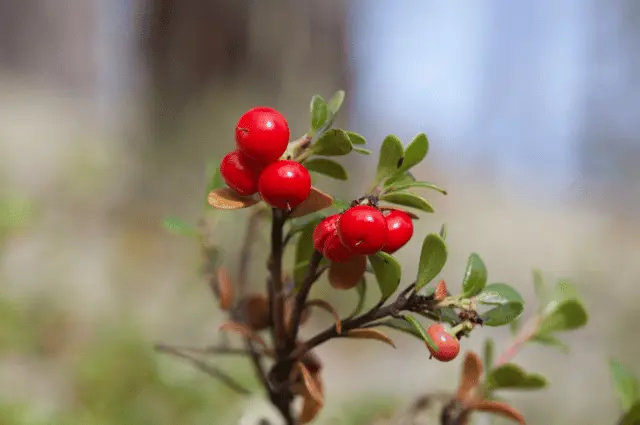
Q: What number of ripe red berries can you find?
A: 7